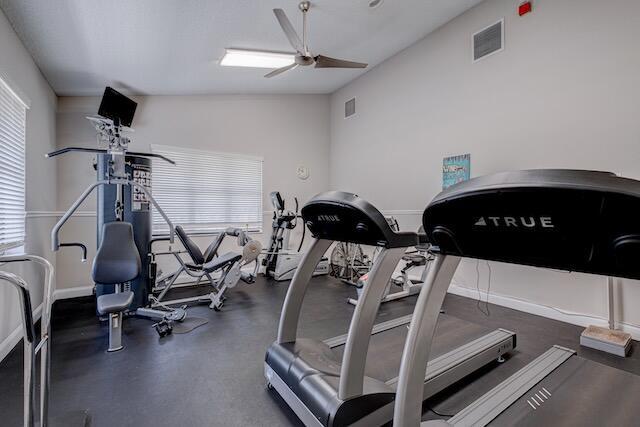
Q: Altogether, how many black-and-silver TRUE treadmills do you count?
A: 2